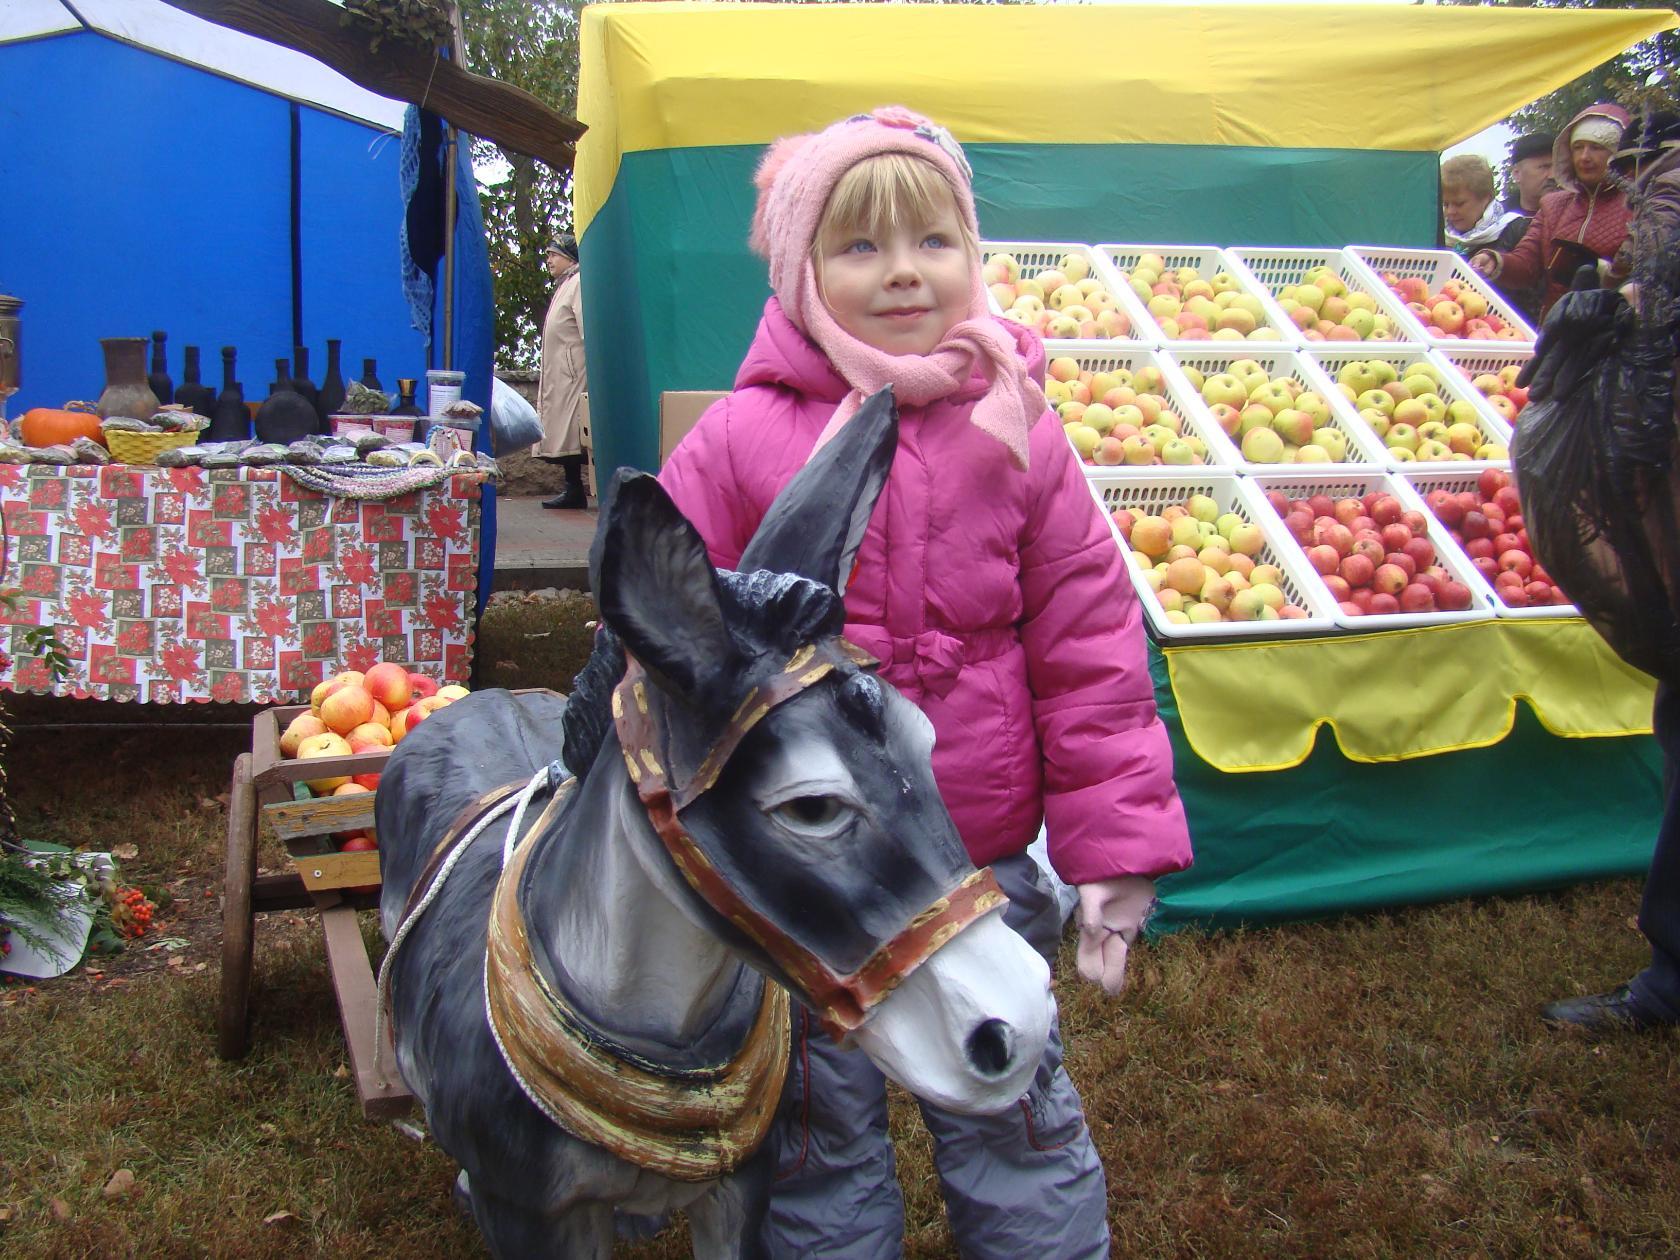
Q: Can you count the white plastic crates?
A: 11